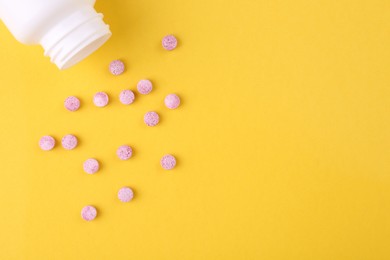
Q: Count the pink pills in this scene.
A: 15